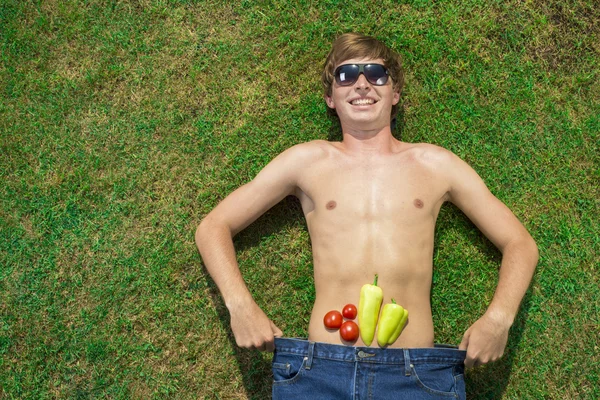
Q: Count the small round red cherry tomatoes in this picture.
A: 3